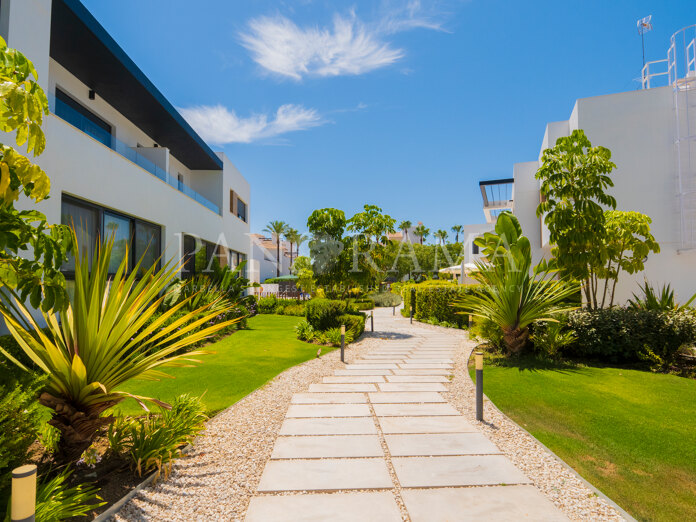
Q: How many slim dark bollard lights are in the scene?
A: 7